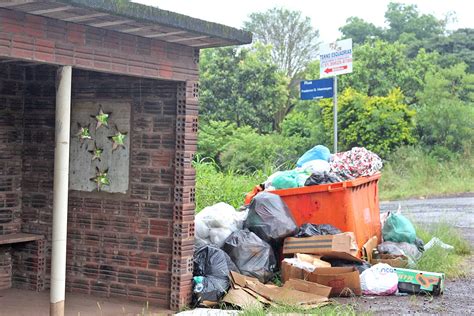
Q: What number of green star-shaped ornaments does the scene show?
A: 5